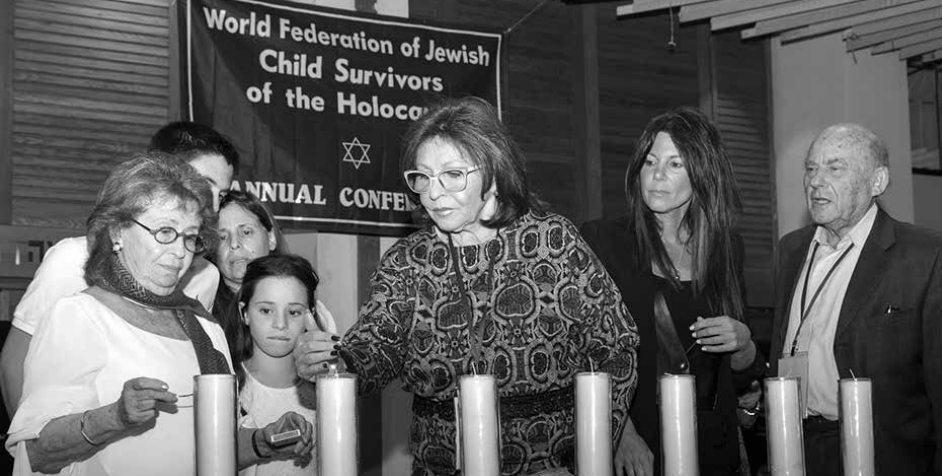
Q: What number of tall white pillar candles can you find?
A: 7